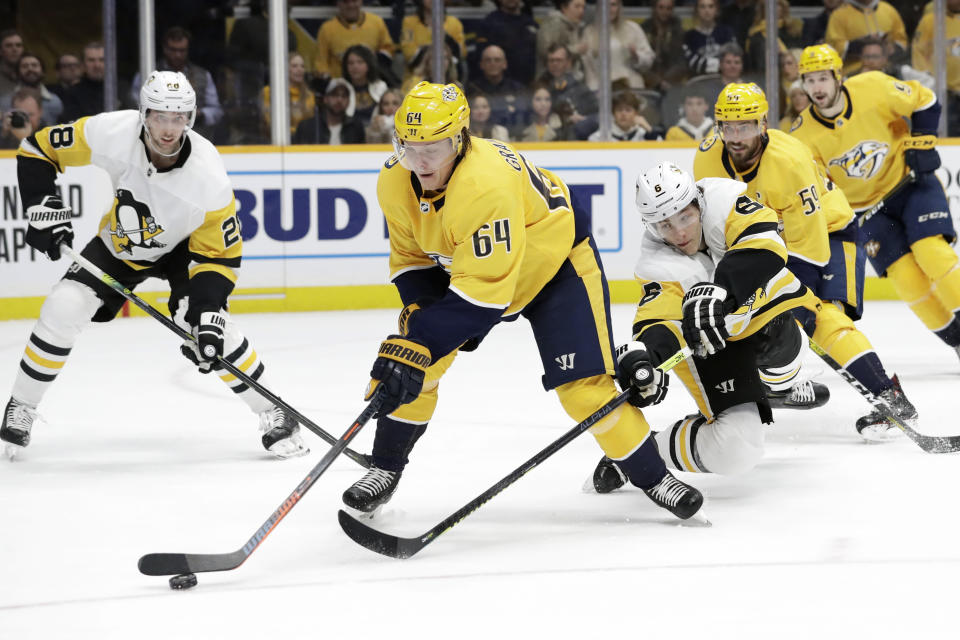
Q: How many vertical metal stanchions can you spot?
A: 7